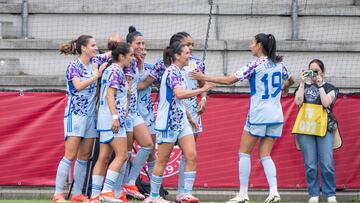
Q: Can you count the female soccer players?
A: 7